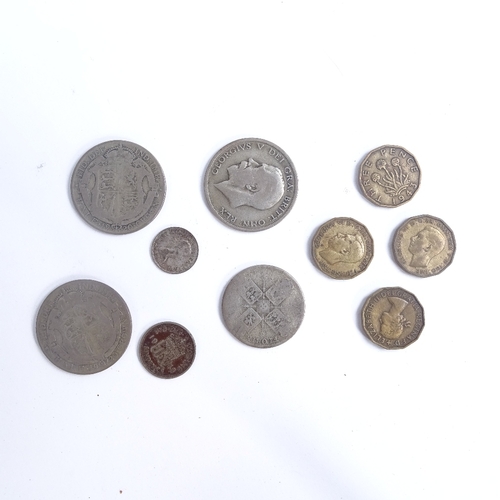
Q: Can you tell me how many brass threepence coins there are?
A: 4